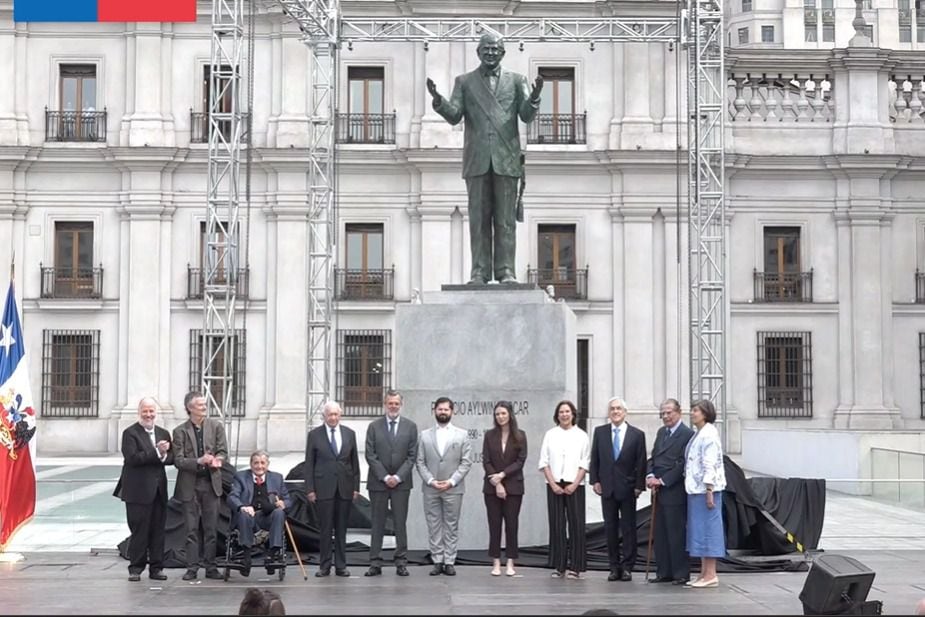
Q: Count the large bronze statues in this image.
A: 1